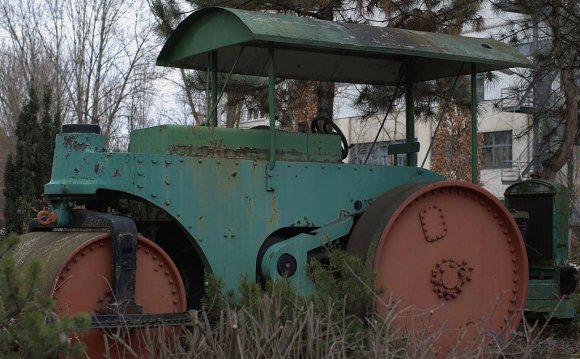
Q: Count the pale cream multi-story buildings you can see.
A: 1